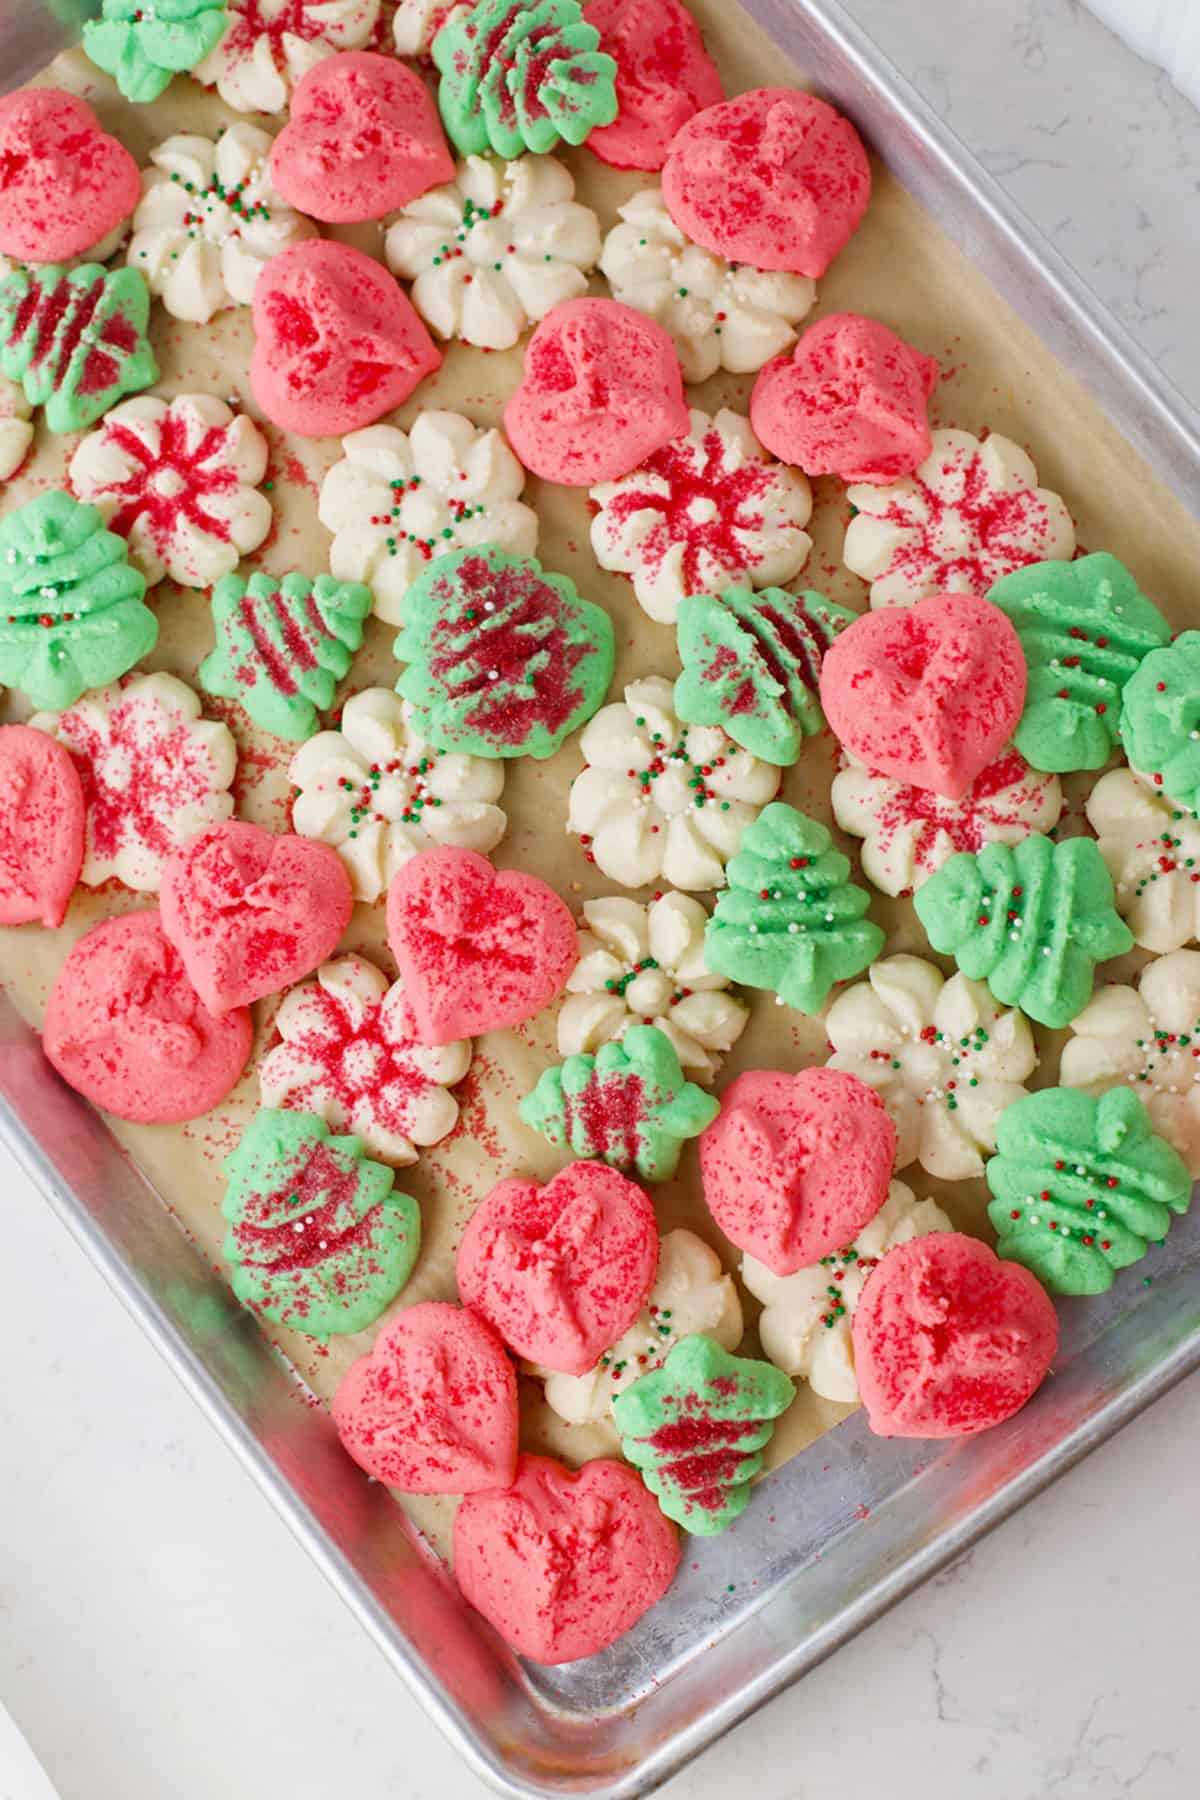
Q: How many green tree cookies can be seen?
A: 15